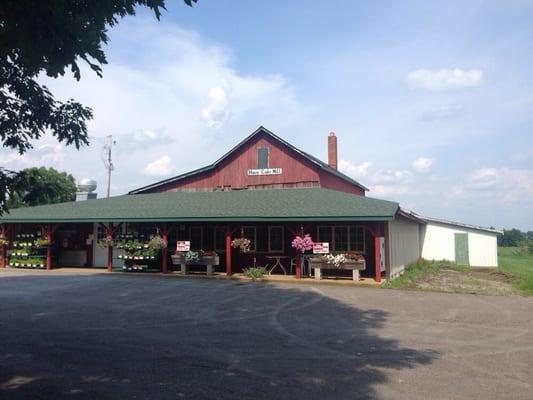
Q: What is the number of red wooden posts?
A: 7